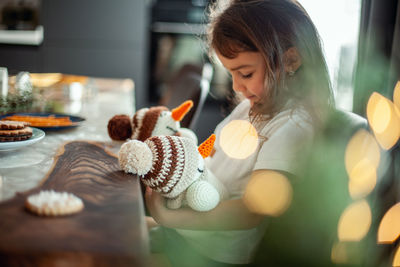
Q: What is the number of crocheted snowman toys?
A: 2